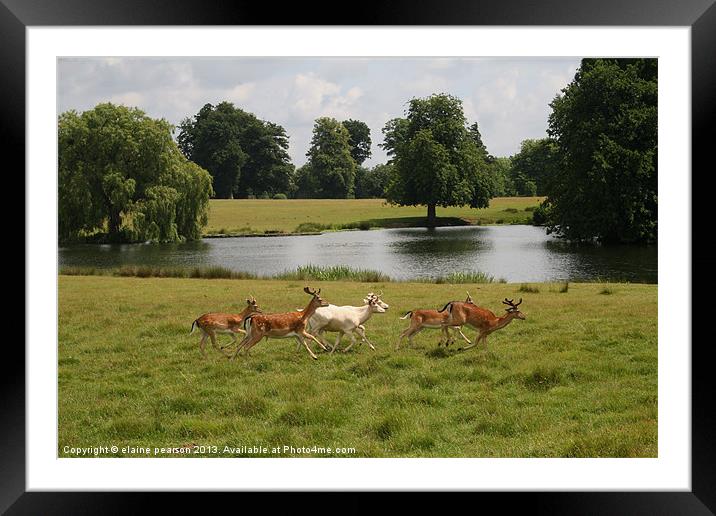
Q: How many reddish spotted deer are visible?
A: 4